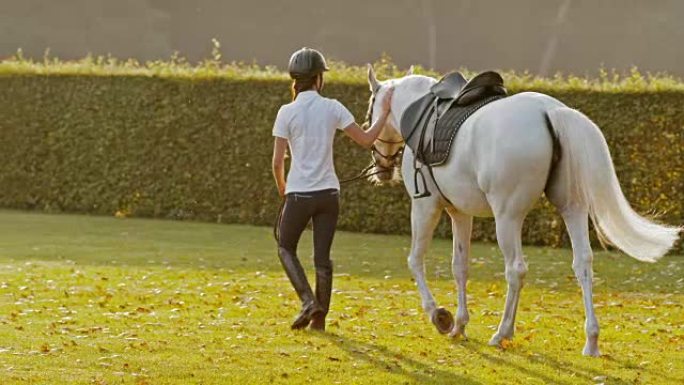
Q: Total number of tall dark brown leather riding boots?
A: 2